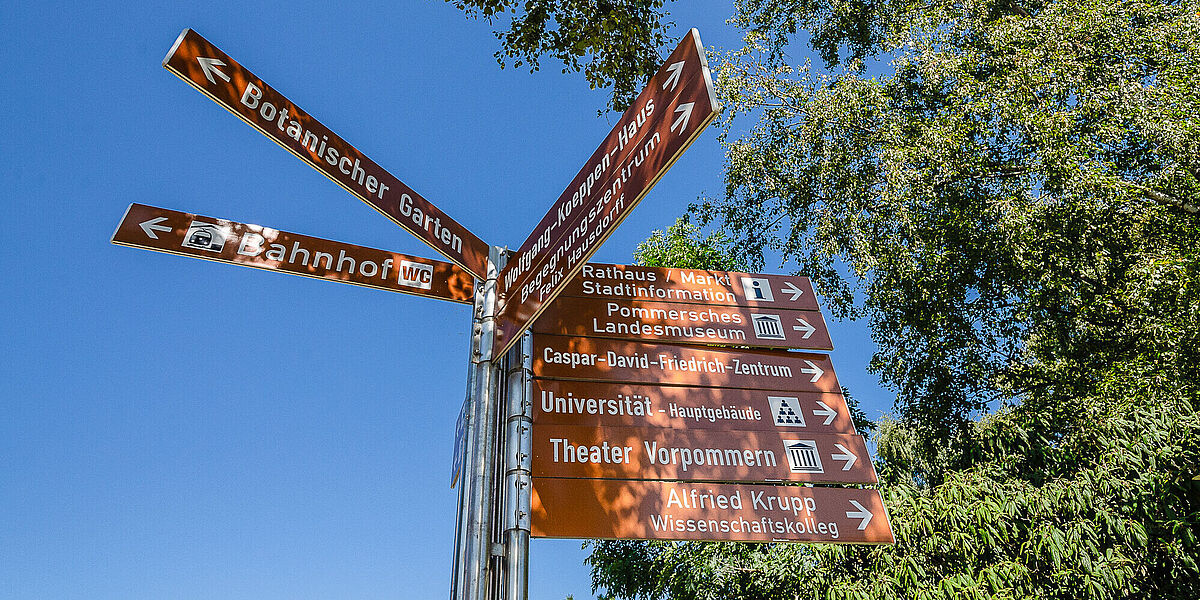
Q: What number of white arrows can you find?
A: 10